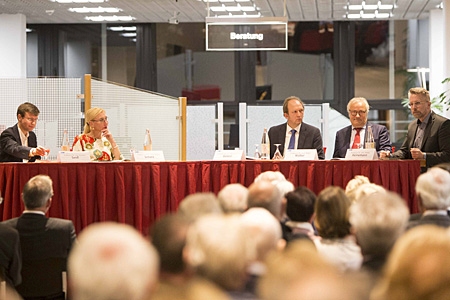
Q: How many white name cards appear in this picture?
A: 5